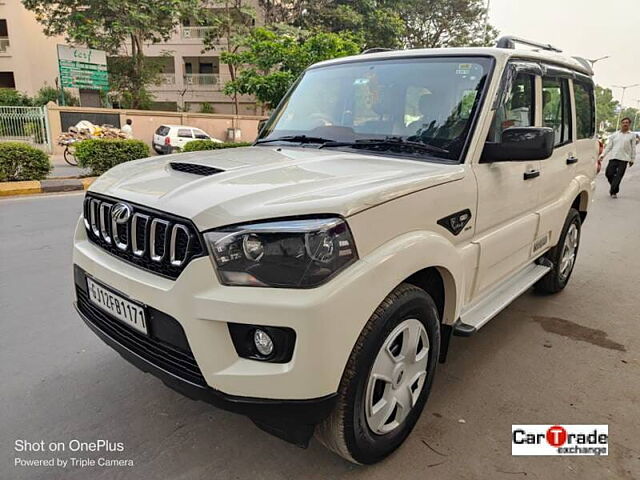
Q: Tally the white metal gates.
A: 1